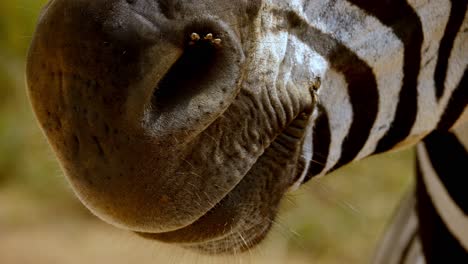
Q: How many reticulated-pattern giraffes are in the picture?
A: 0